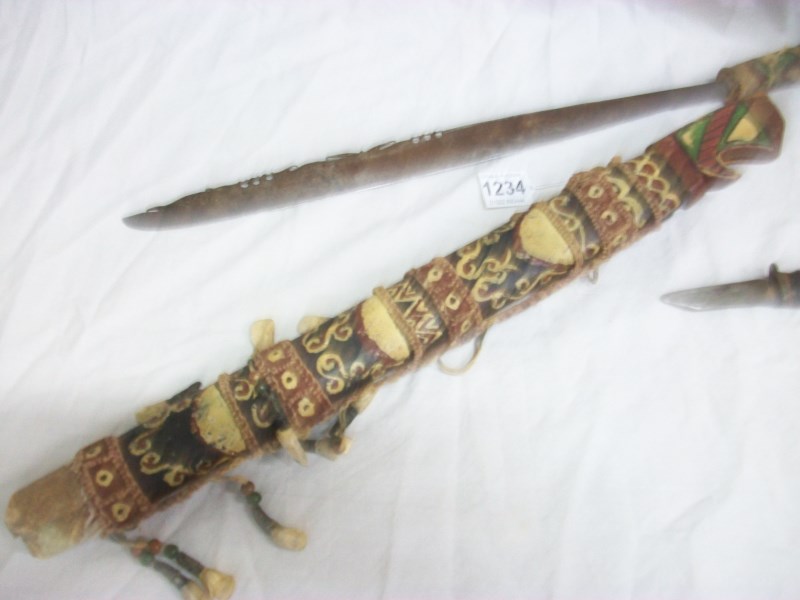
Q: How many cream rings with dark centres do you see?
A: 12